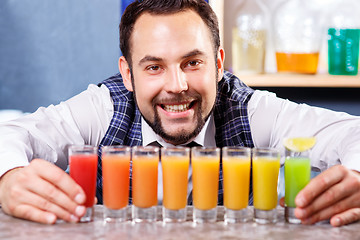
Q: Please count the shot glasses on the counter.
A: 8